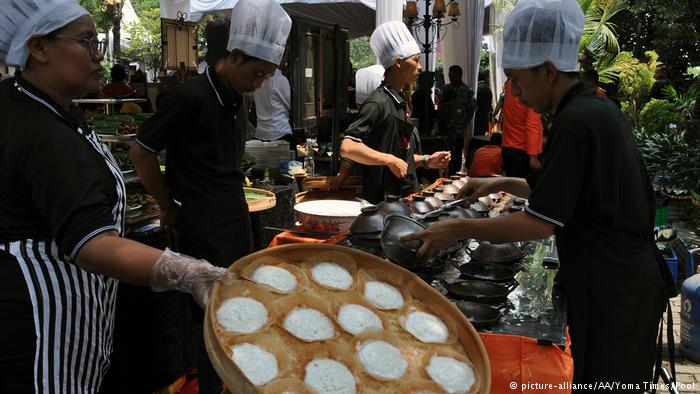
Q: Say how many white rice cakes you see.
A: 11